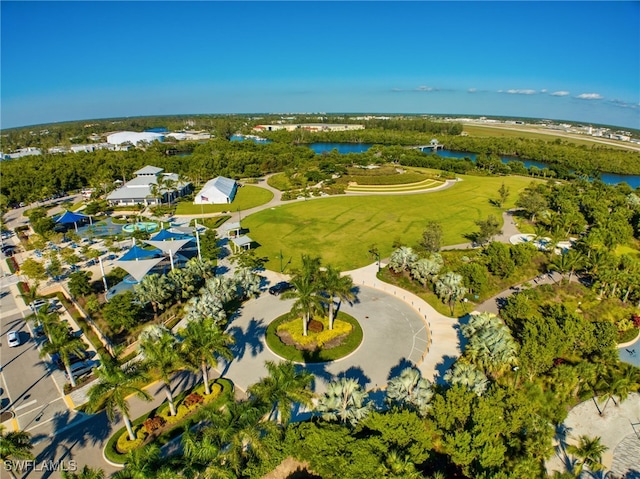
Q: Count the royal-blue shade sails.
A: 3